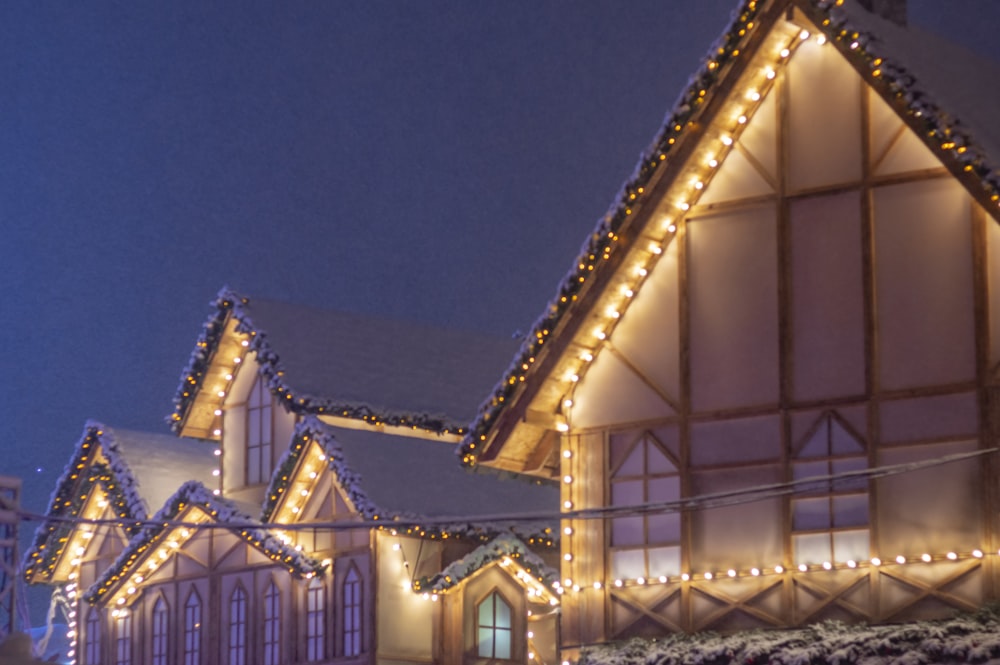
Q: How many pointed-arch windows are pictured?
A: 12